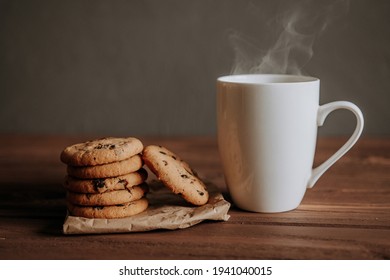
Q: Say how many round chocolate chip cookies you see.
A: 6